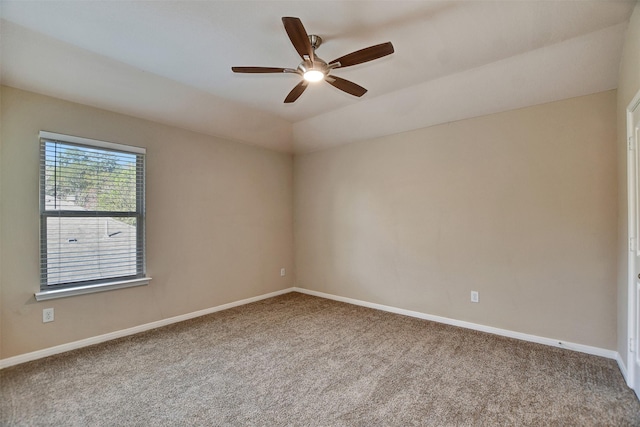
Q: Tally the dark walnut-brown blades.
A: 5